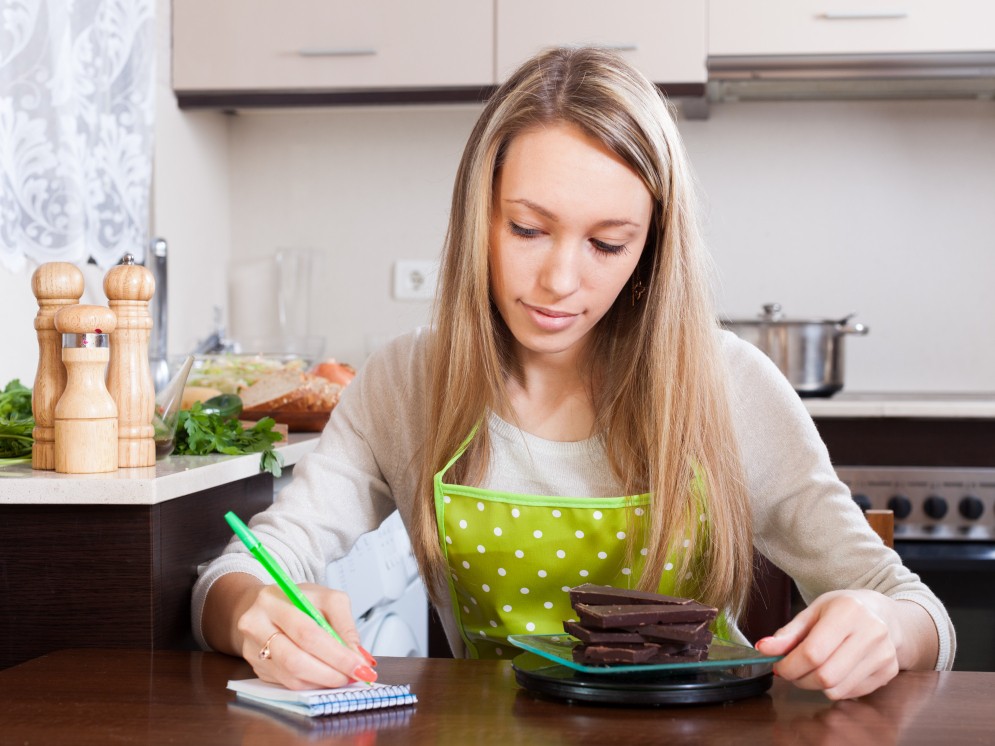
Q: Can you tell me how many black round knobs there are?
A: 4